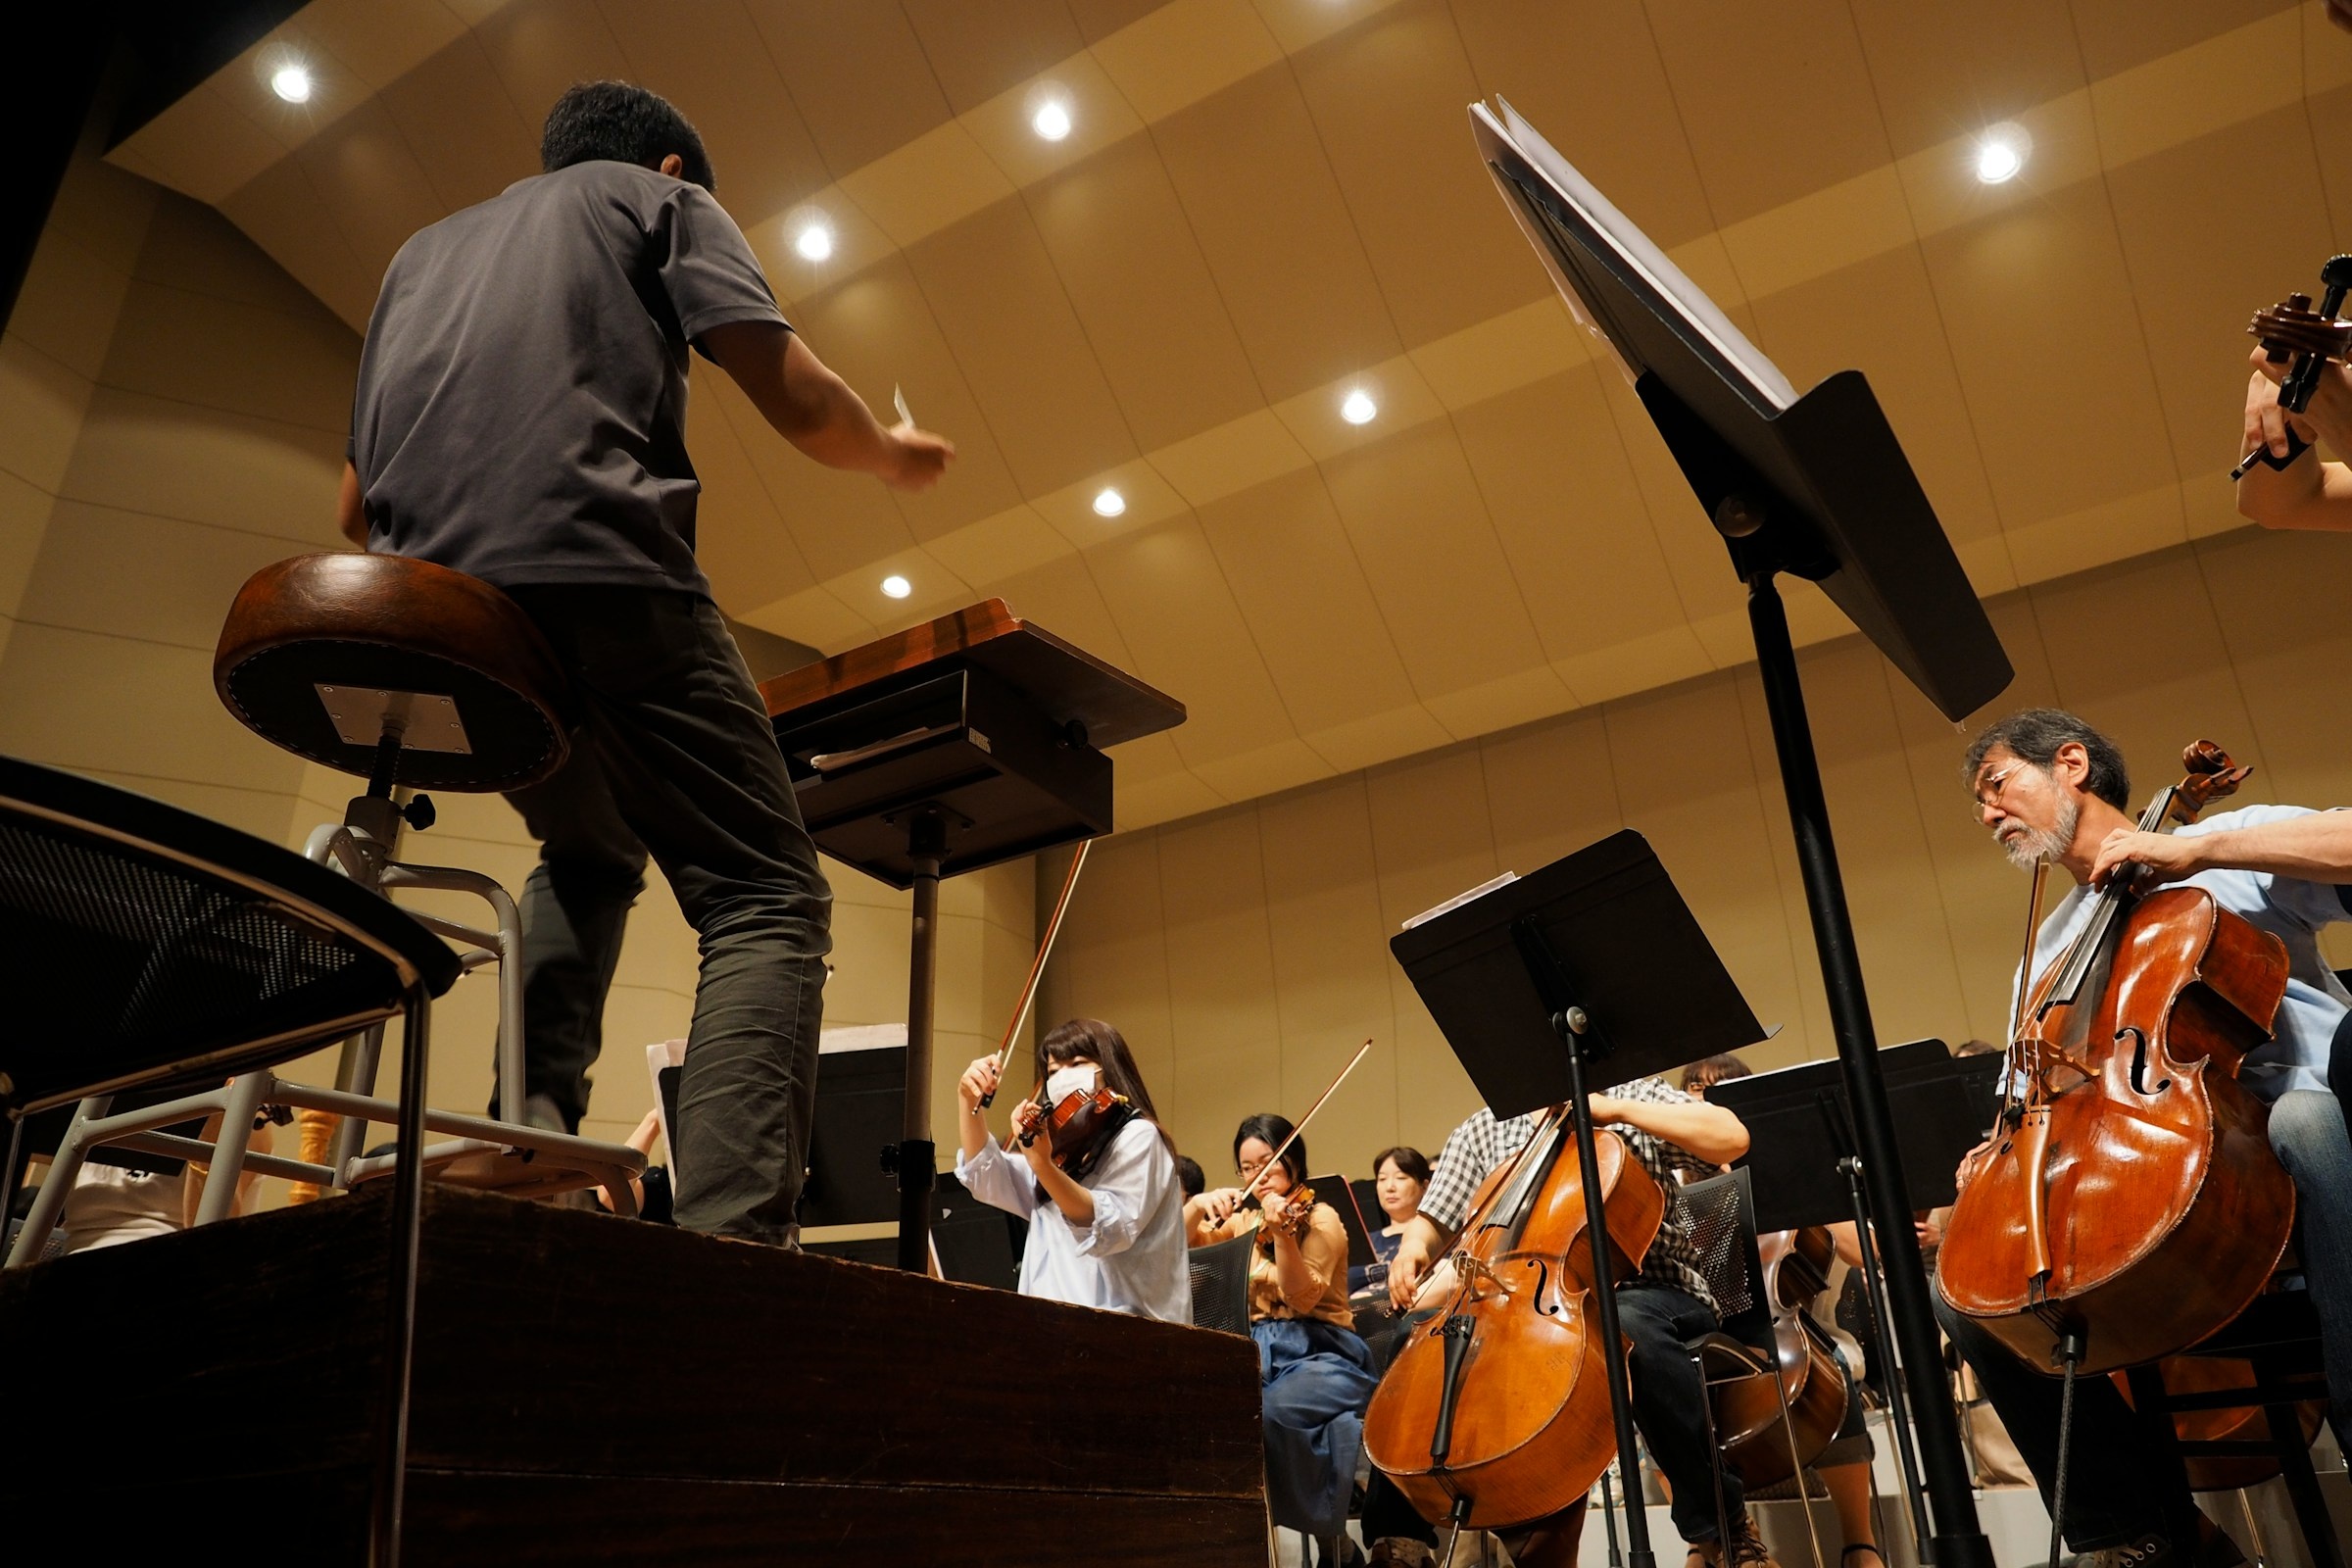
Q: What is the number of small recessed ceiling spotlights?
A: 7